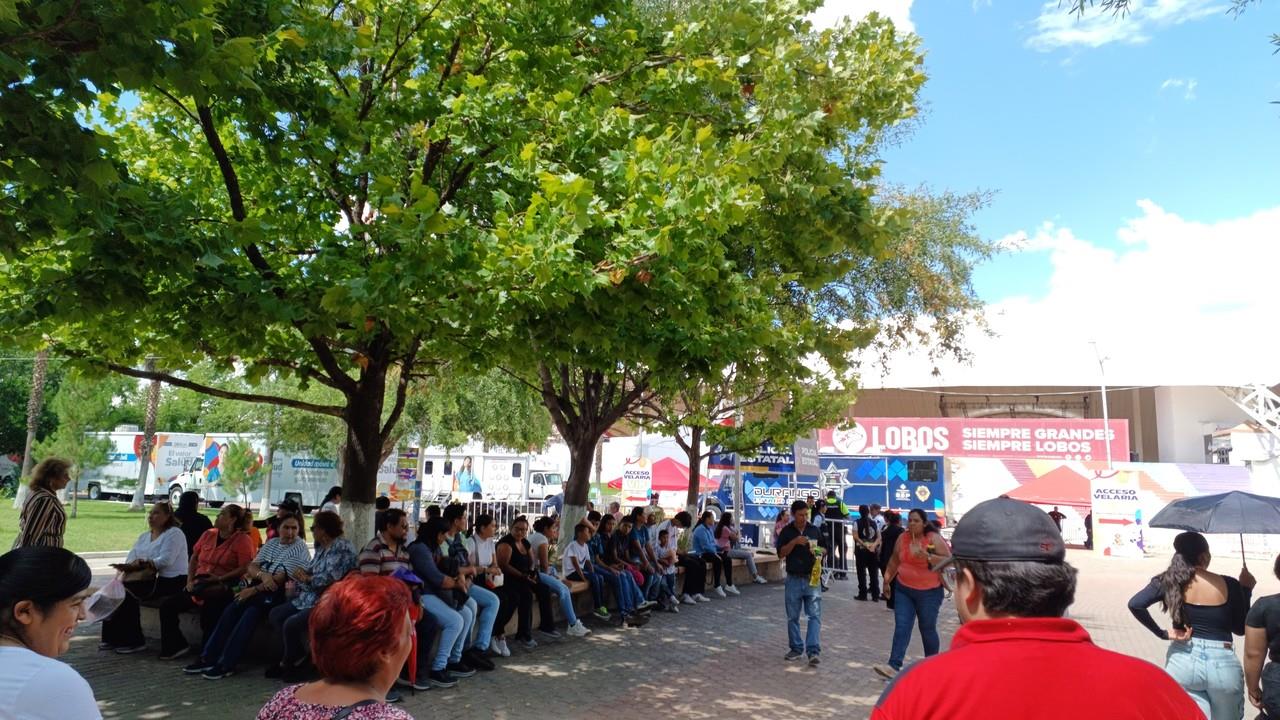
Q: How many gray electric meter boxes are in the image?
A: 0